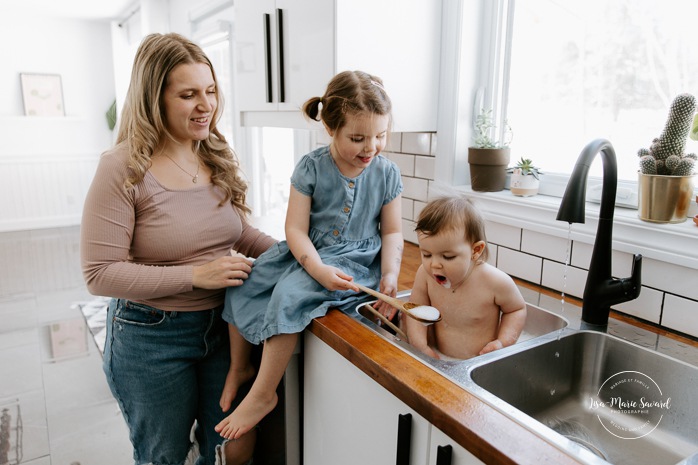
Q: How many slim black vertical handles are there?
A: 4